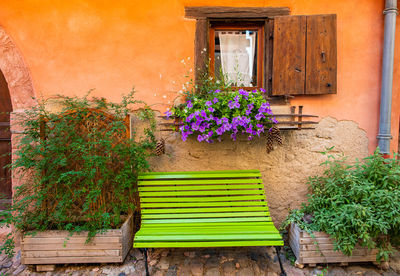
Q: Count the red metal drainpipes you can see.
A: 0